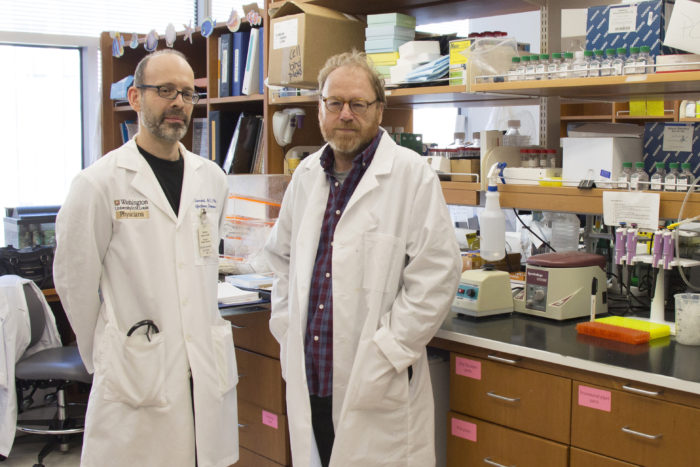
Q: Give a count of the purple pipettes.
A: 4